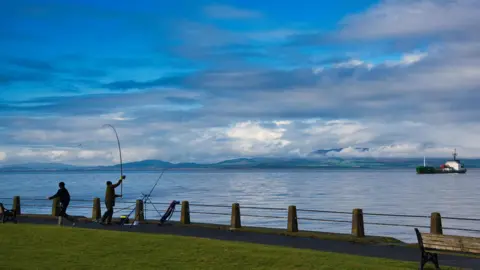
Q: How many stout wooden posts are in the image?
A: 9